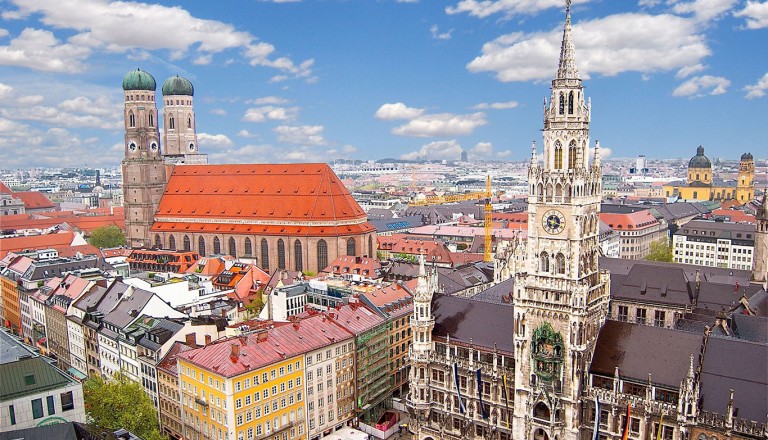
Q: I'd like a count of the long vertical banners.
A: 6